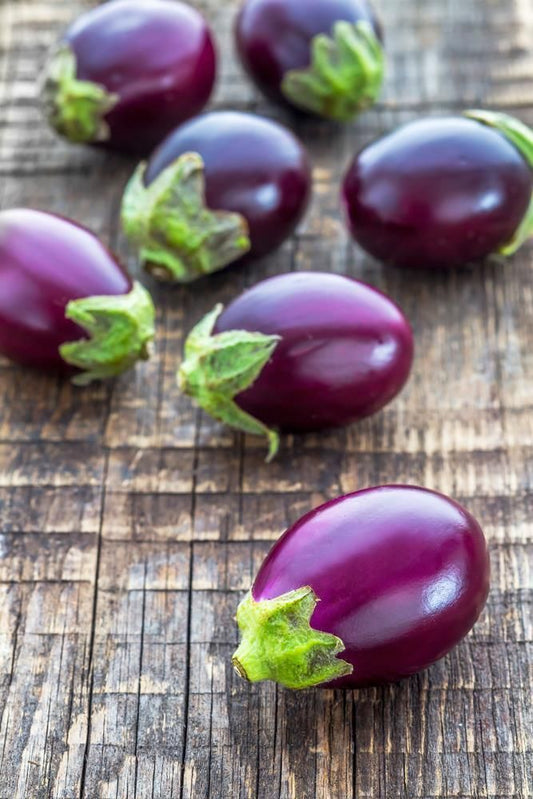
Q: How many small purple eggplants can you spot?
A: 7